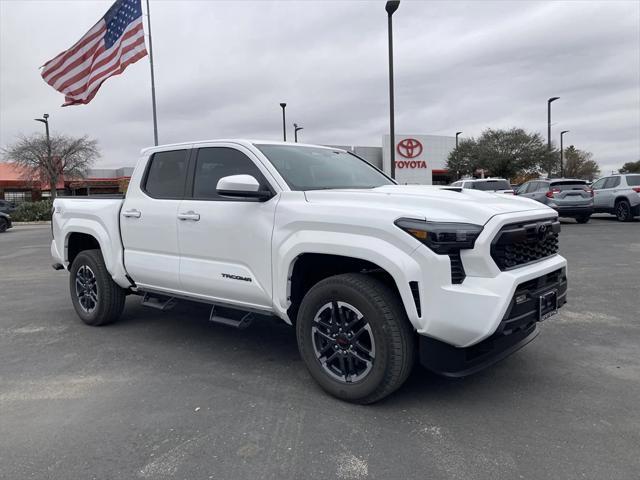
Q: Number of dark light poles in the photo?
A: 7